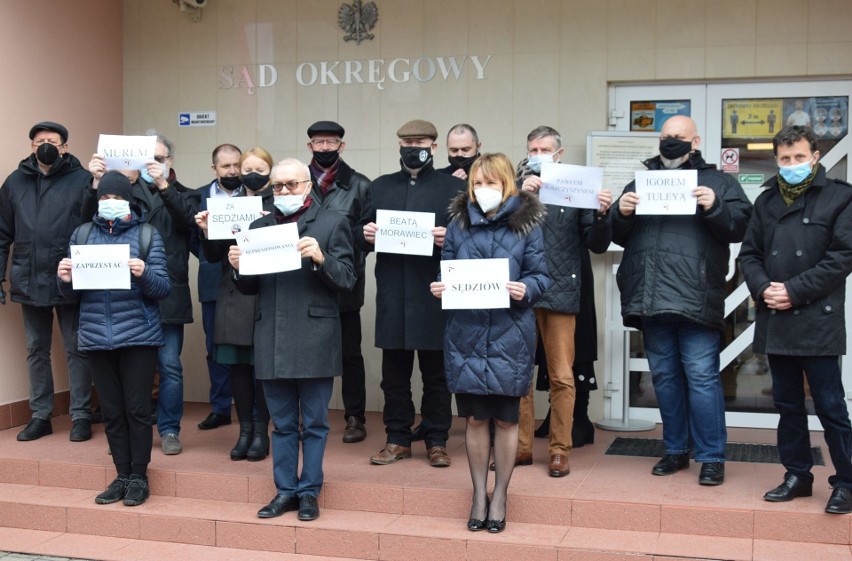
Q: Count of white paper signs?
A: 8